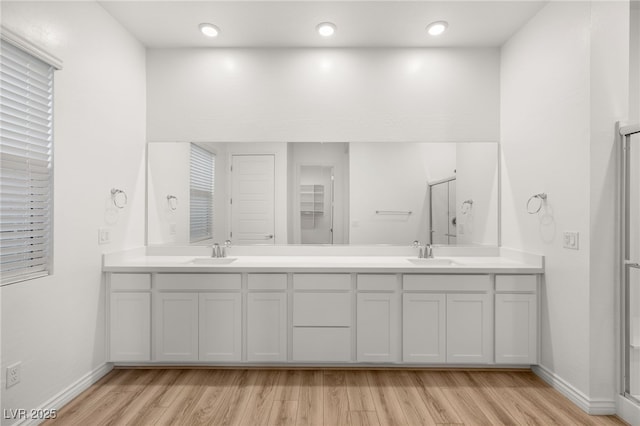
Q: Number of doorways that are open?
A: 1